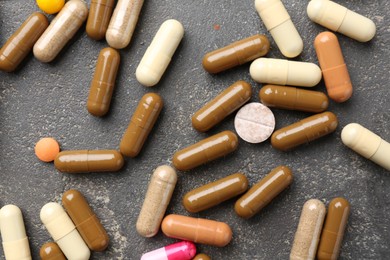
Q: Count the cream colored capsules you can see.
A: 7